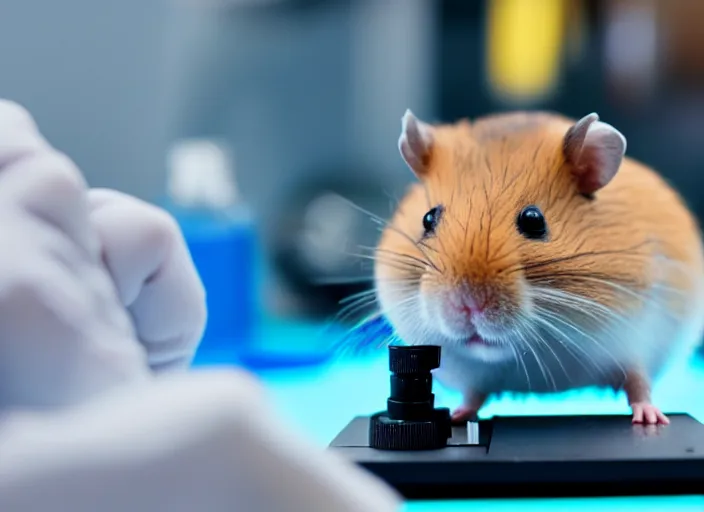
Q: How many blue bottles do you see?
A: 1